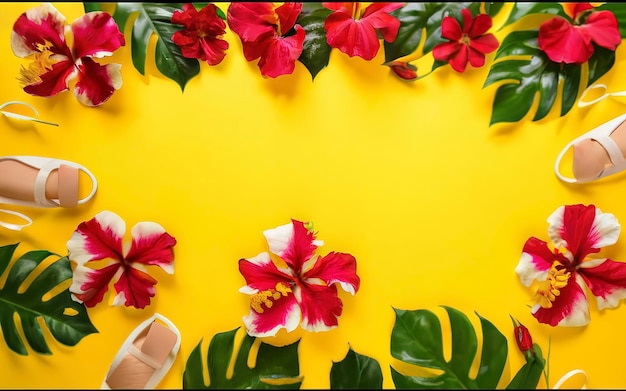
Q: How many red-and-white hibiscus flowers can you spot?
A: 4